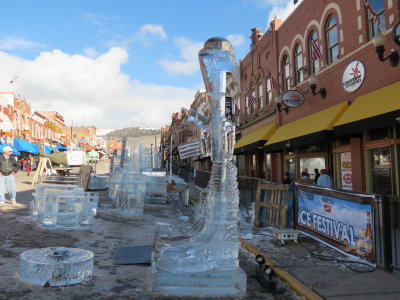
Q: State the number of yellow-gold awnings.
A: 3